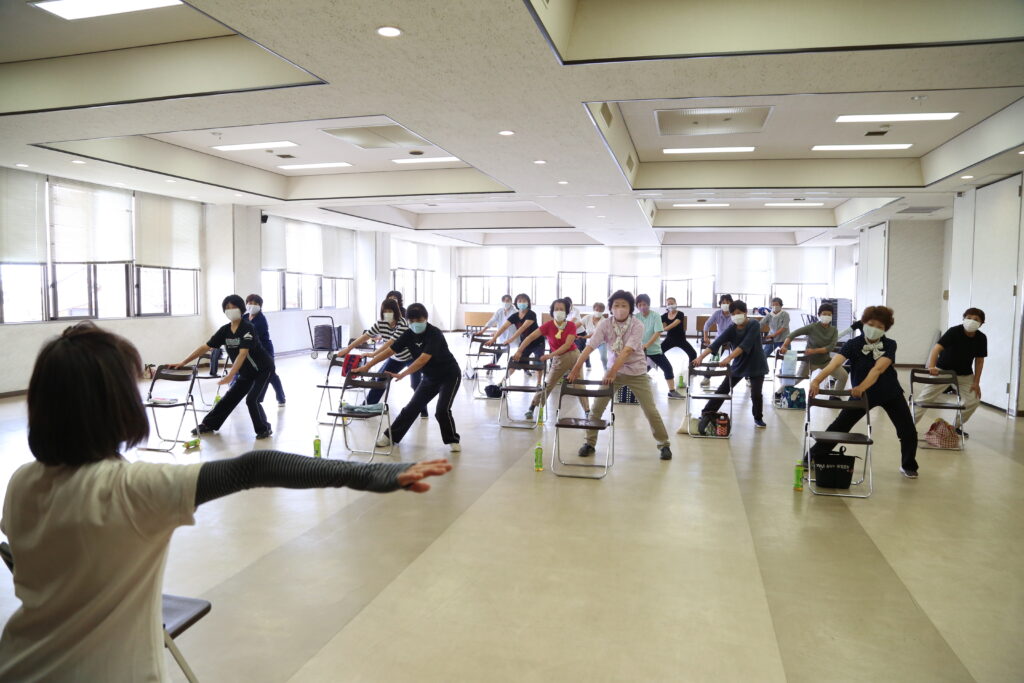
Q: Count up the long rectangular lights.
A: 9